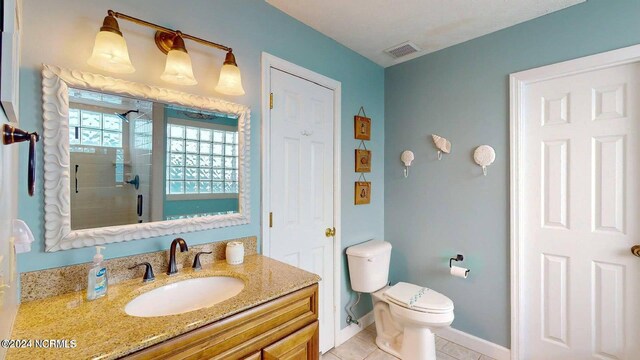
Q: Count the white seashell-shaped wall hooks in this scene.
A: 3